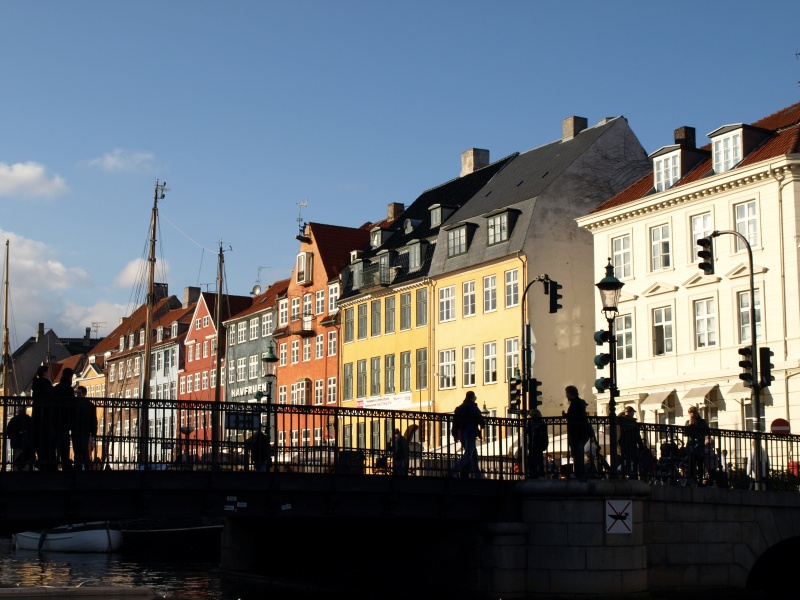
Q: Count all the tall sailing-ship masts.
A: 3